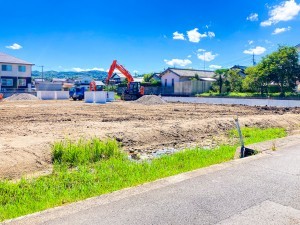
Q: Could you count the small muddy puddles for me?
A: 1